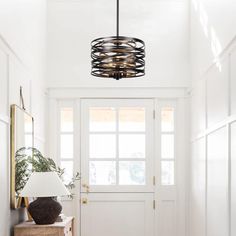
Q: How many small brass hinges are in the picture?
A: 3